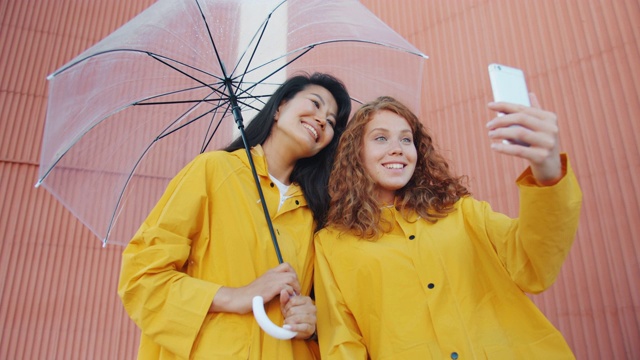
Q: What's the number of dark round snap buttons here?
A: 5